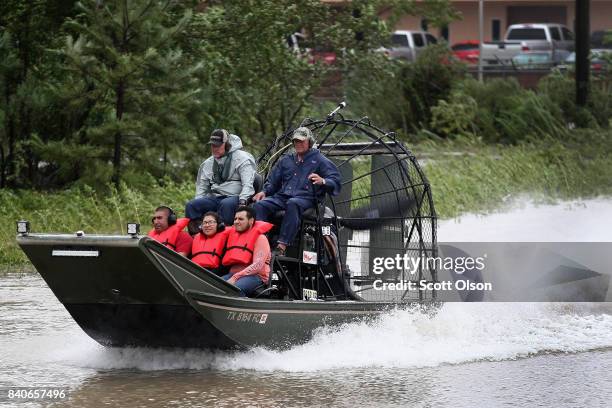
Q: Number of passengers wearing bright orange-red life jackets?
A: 3